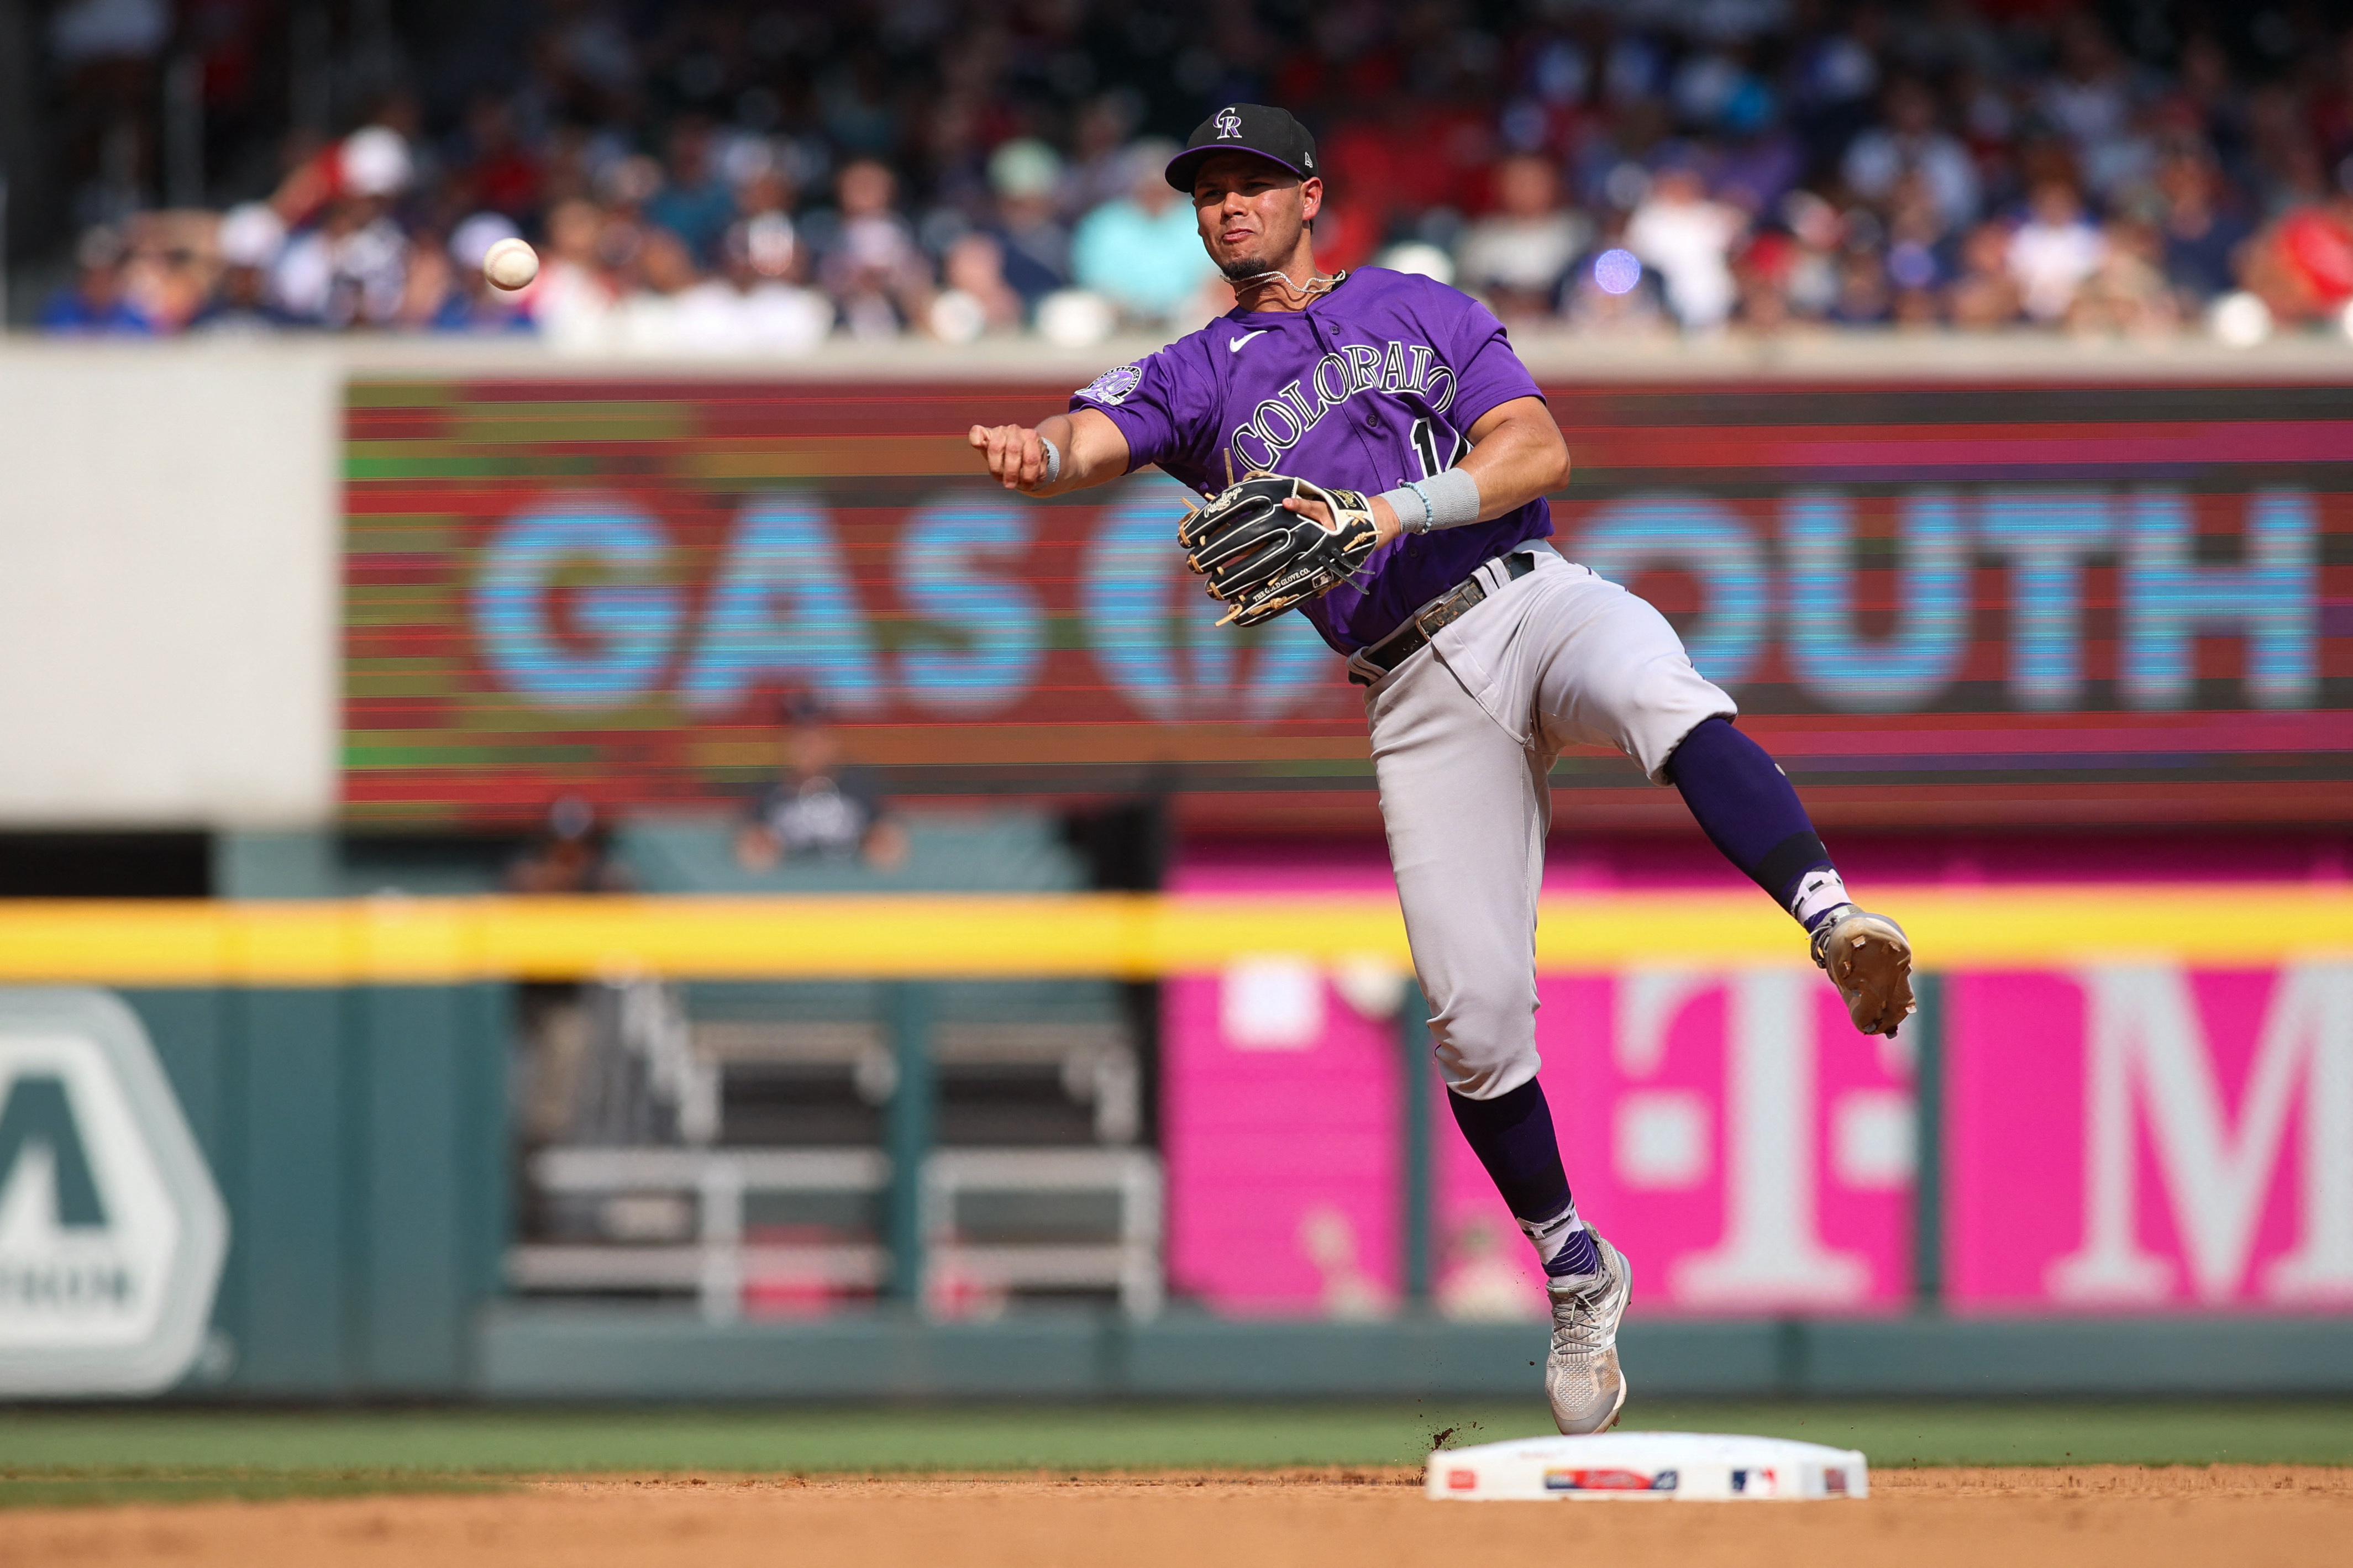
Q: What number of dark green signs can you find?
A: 1